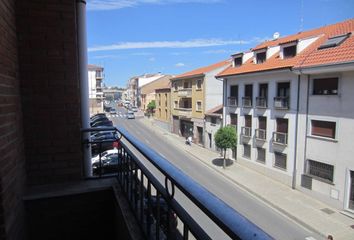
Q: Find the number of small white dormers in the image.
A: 3